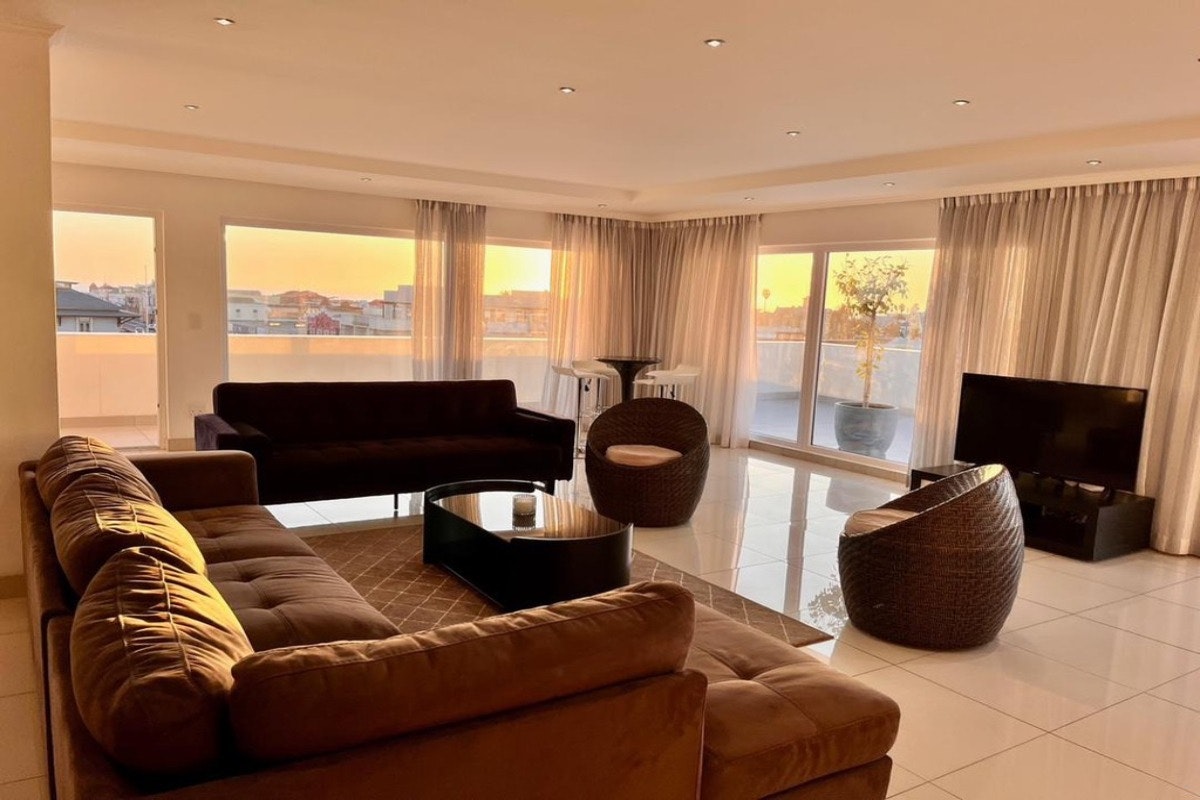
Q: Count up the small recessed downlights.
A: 11